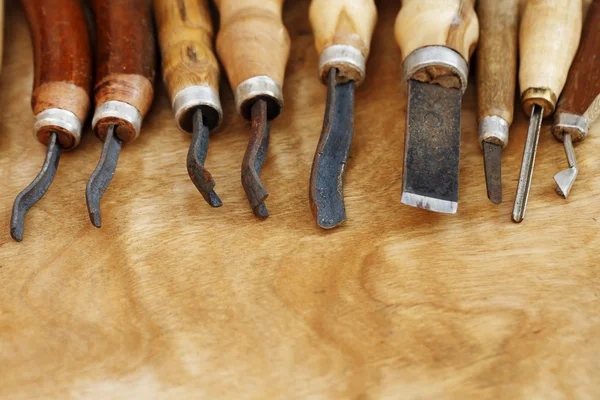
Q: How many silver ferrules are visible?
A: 8